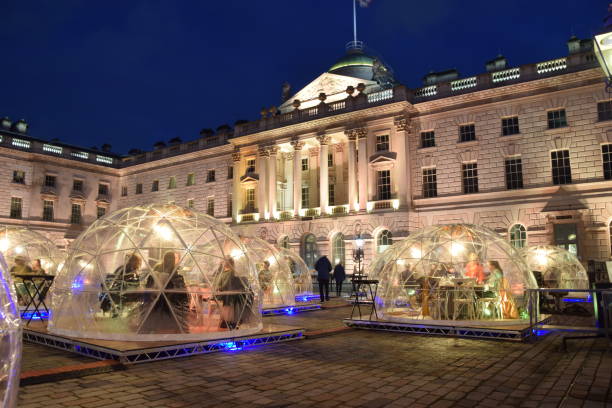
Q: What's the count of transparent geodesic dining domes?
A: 7